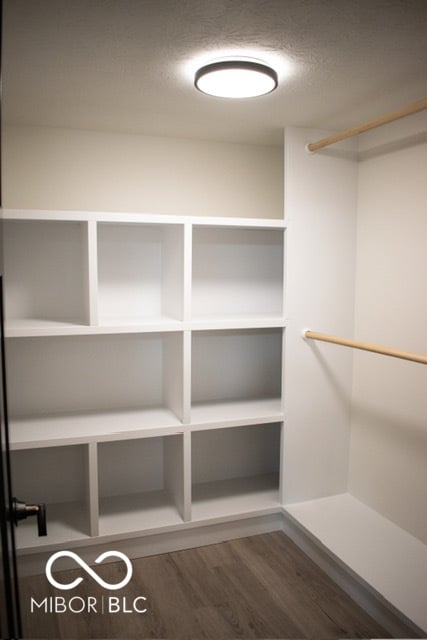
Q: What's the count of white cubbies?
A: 8